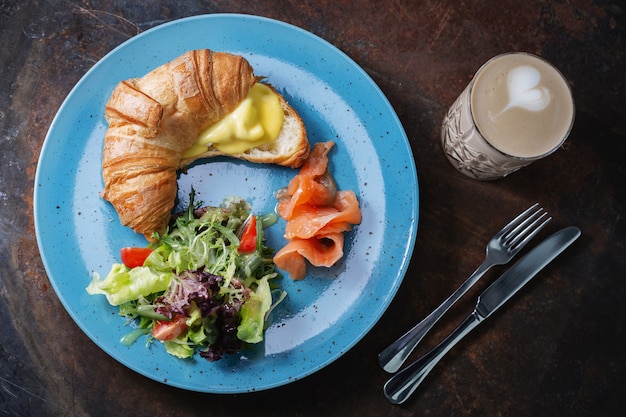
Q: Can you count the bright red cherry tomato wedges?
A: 3